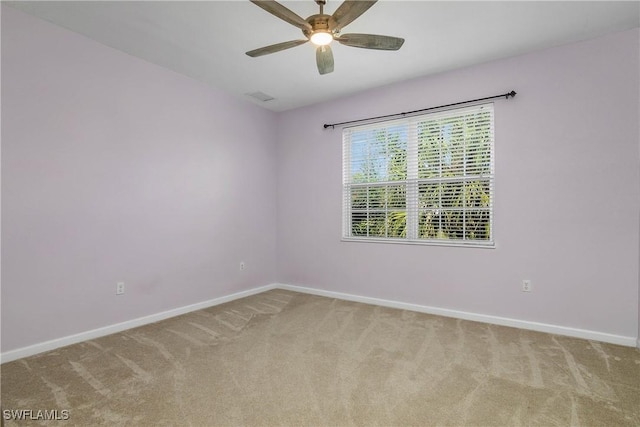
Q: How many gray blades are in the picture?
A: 5